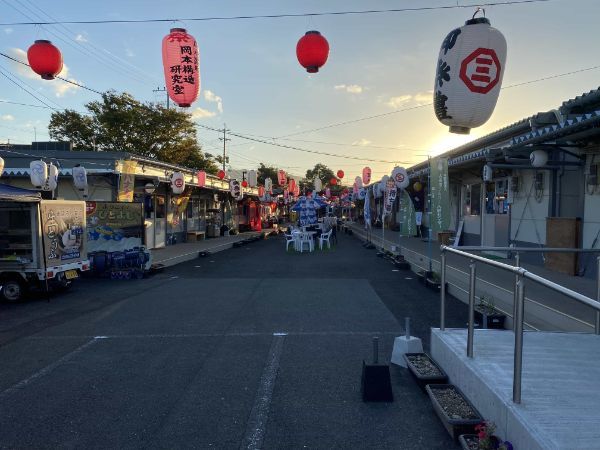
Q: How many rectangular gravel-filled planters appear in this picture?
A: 2